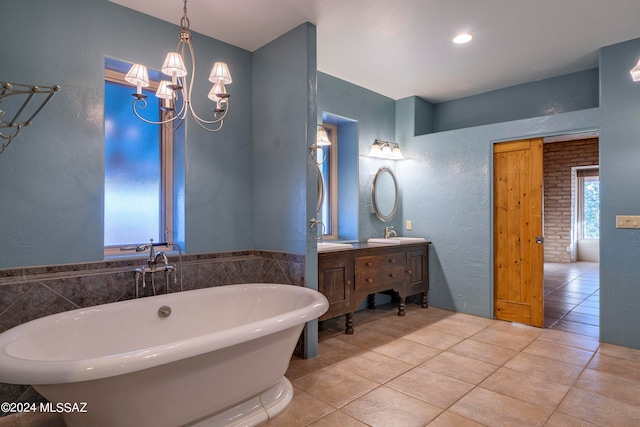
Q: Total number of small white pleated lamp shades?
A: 5